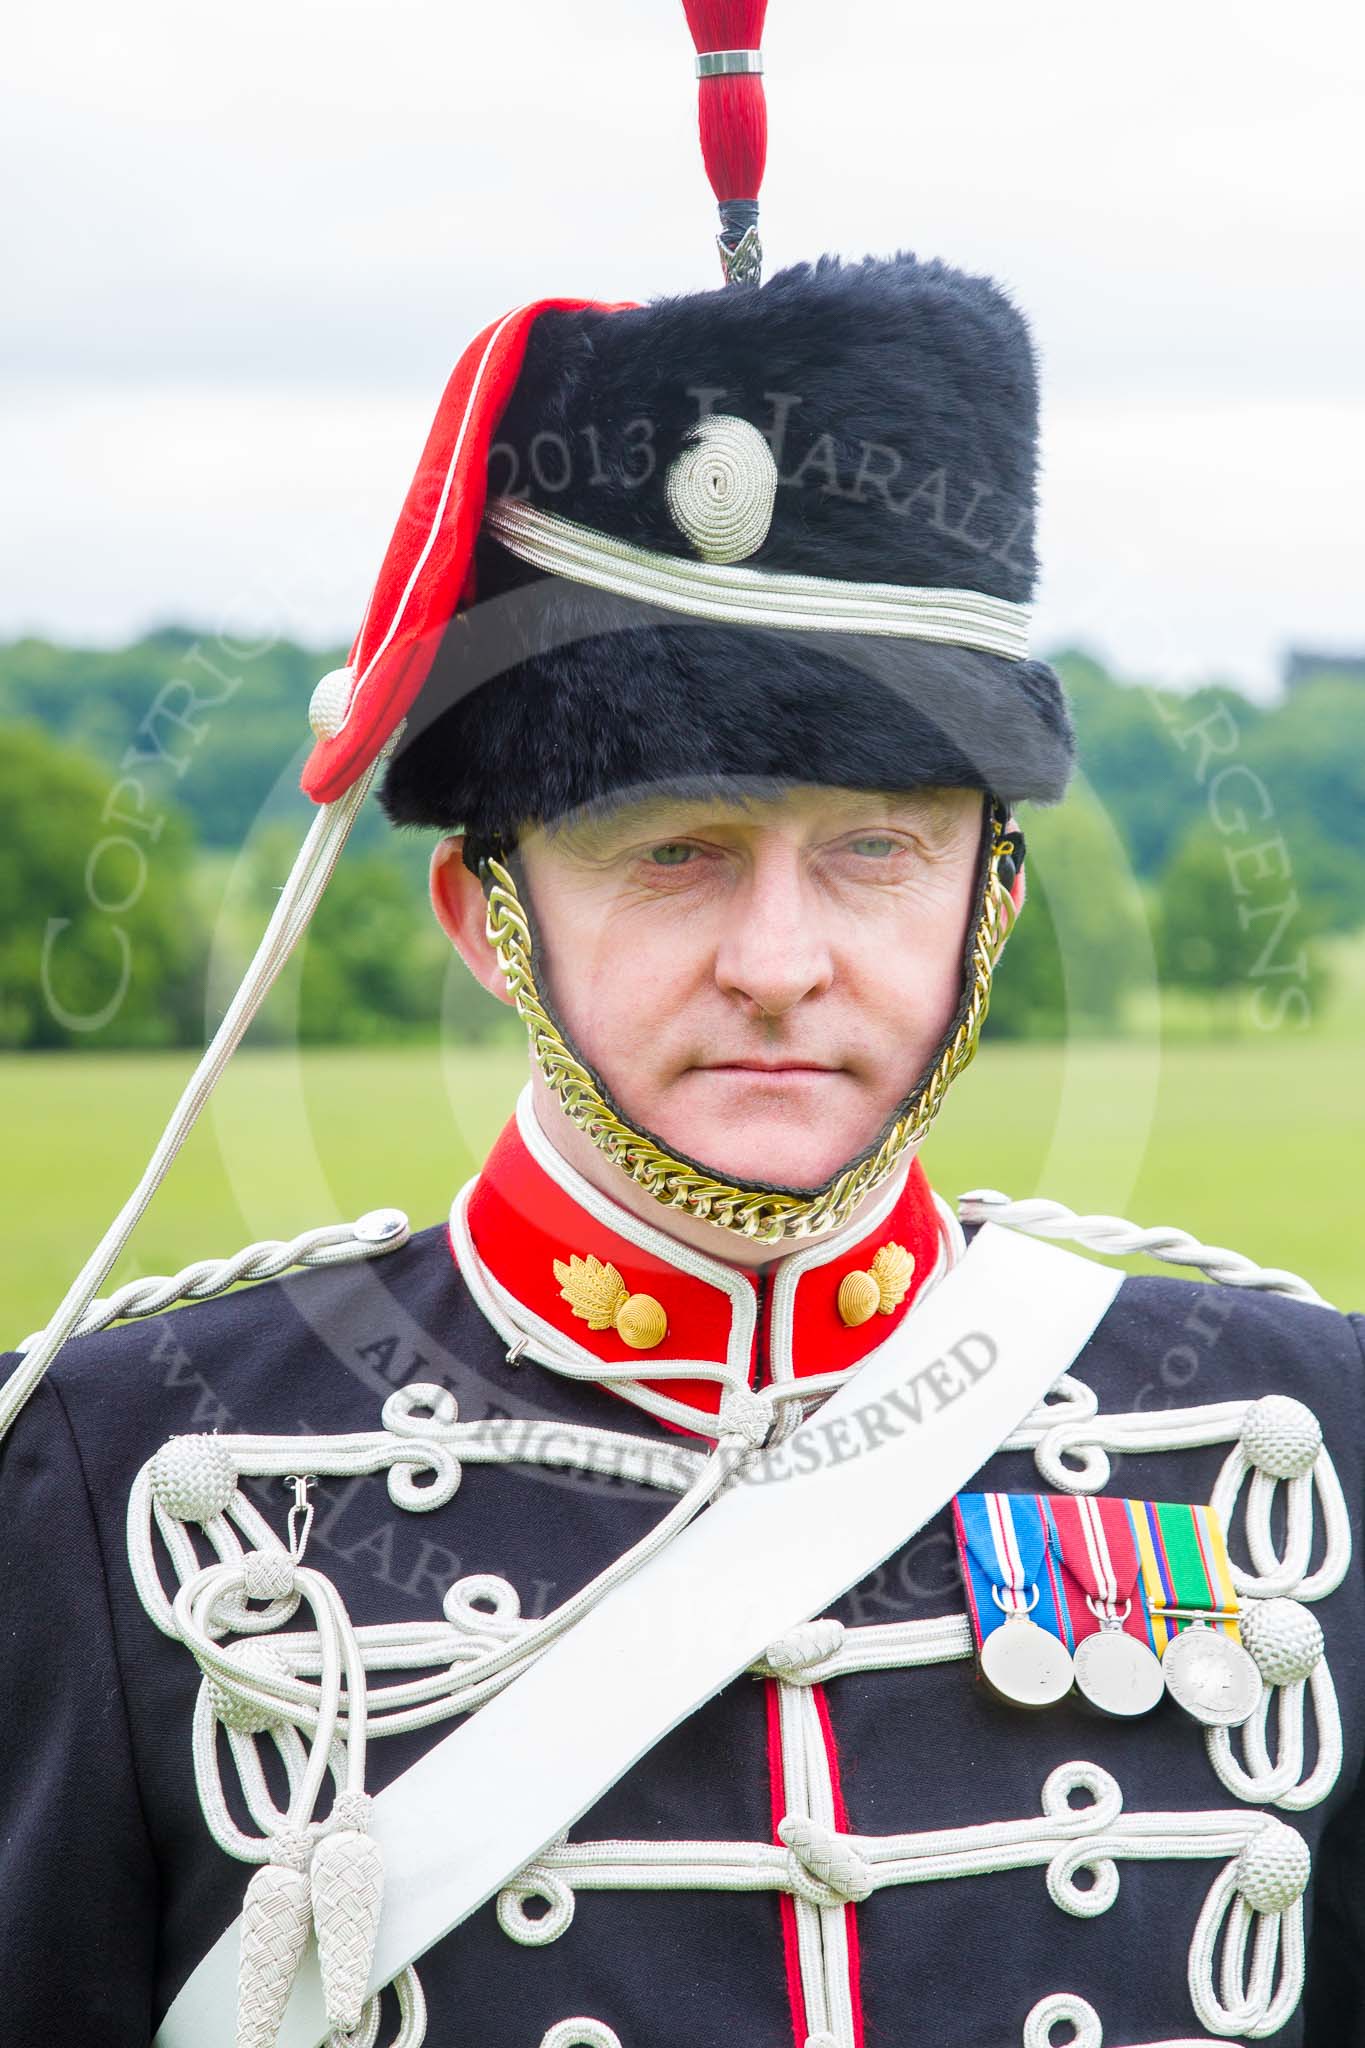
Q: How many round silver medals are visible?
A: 3